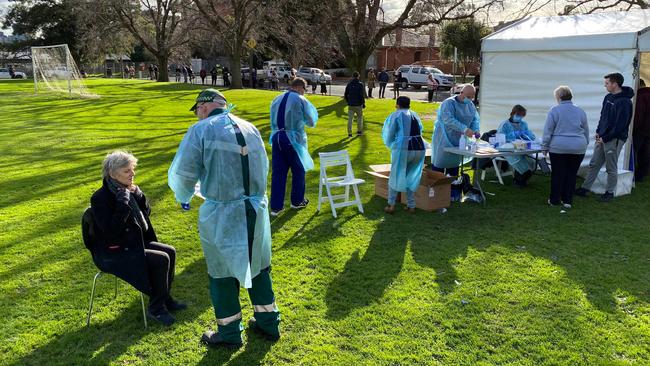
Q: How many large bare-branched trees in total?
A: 3